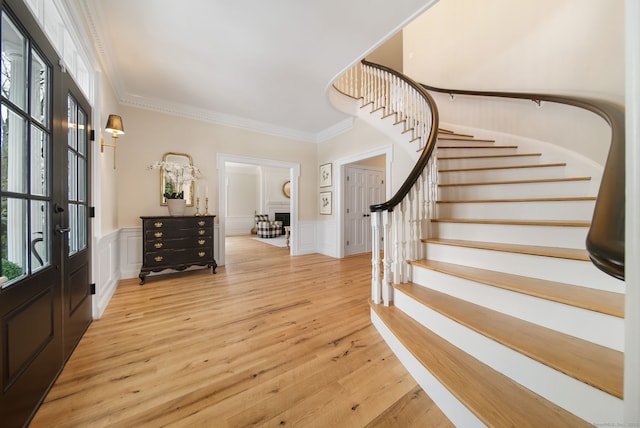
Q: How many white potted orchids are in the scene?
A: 1